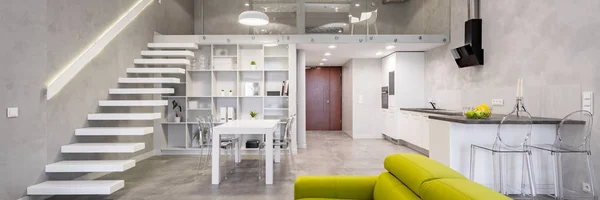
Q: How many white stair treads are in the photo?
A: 12